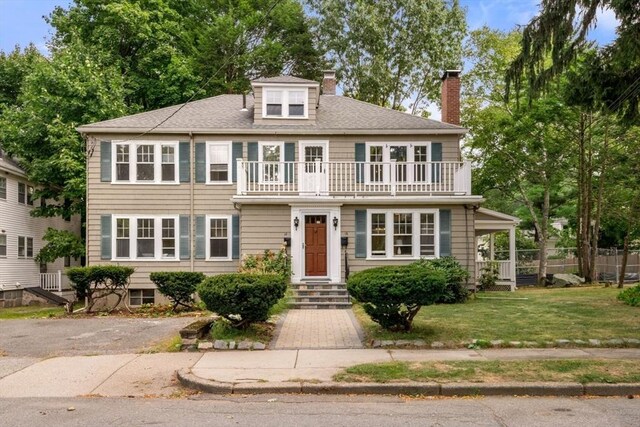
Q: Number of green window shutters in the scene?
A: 14